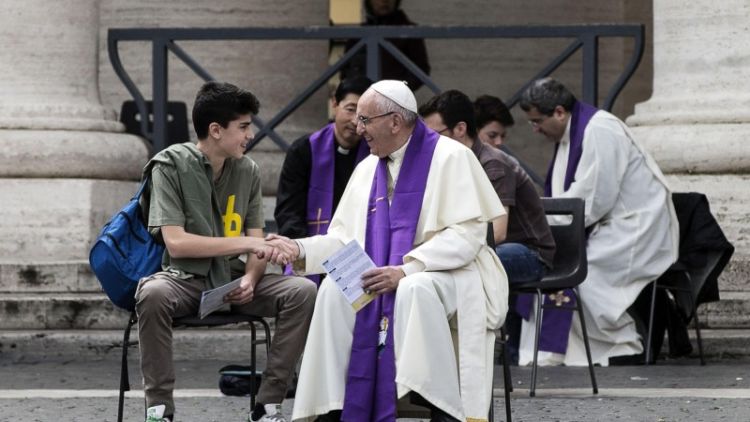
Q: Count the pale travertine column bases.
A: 2